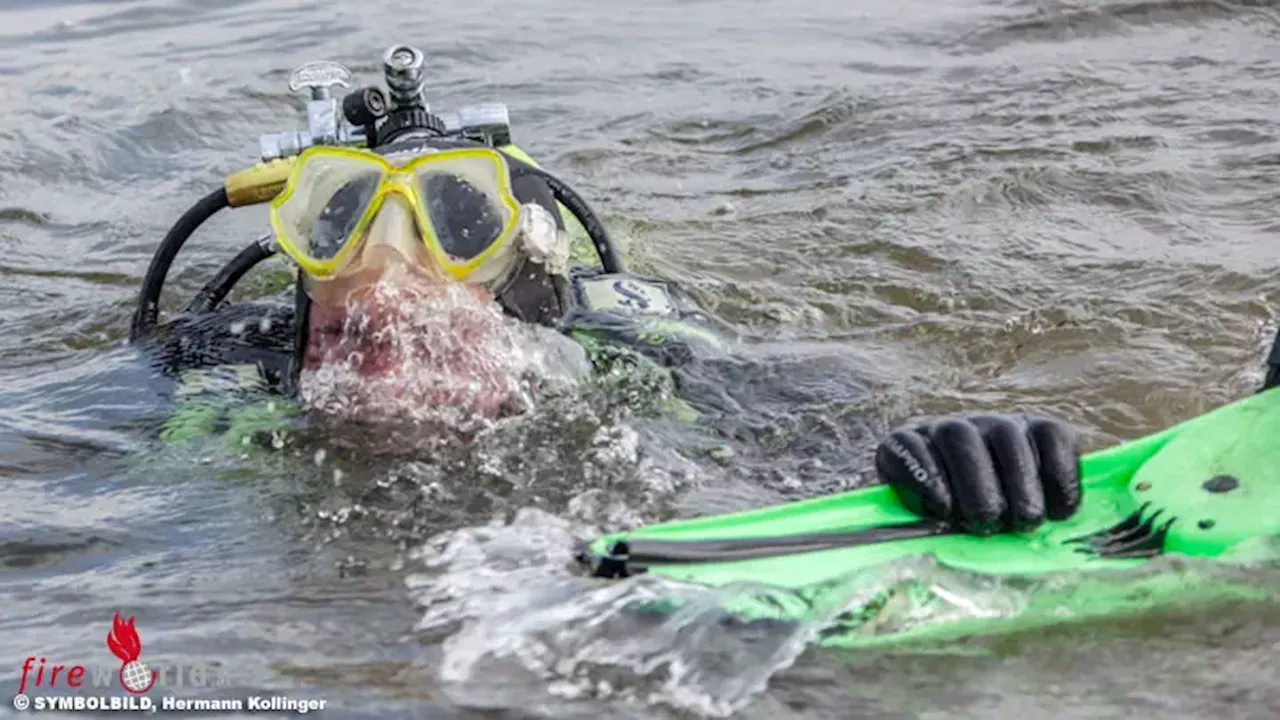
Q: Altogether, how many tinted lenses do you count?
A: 2